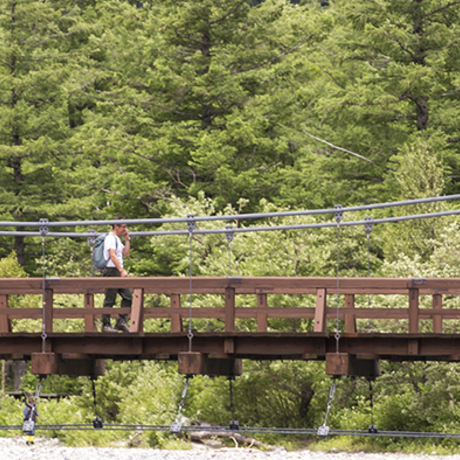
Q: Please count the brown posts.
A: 11